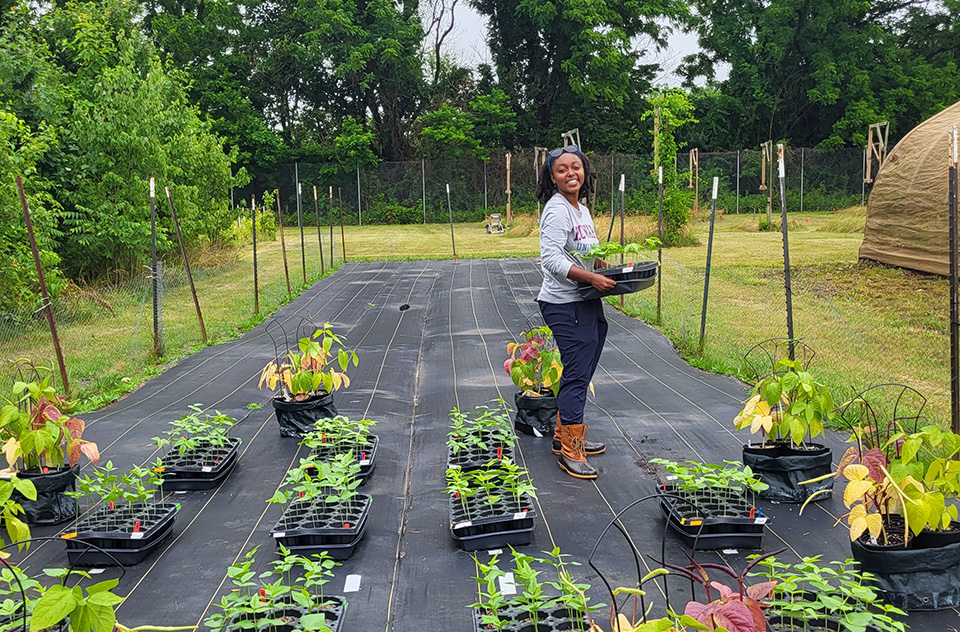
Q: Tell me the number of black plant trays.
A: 12